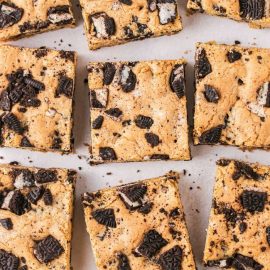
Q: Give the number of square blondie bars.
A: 9